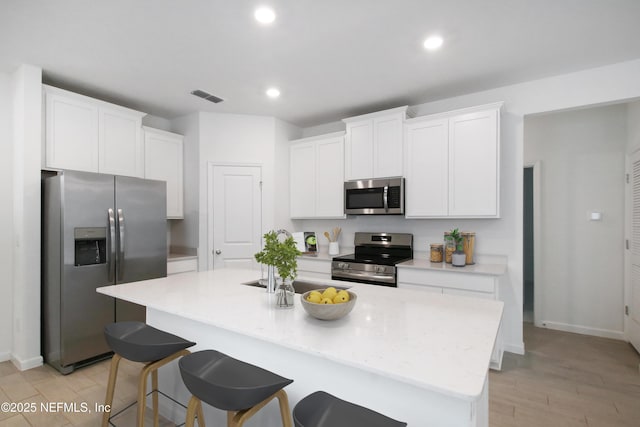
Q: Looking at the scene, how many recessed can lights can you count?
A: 3